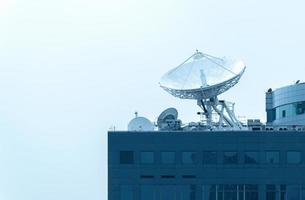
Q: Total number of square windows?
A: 9